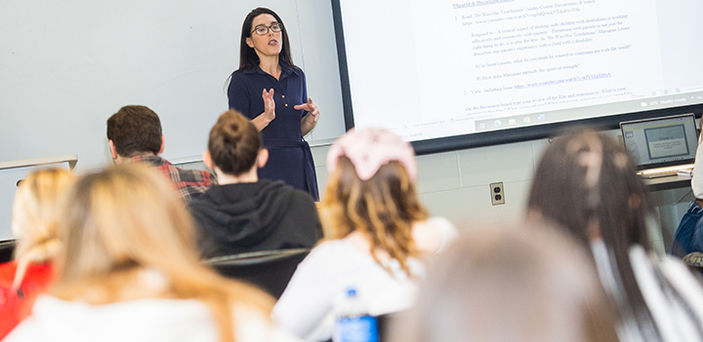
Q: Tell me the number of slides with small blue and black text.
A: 1